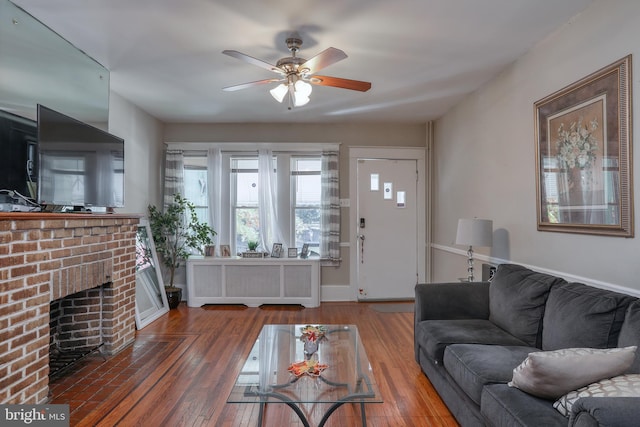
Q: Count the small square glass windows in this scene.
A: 3